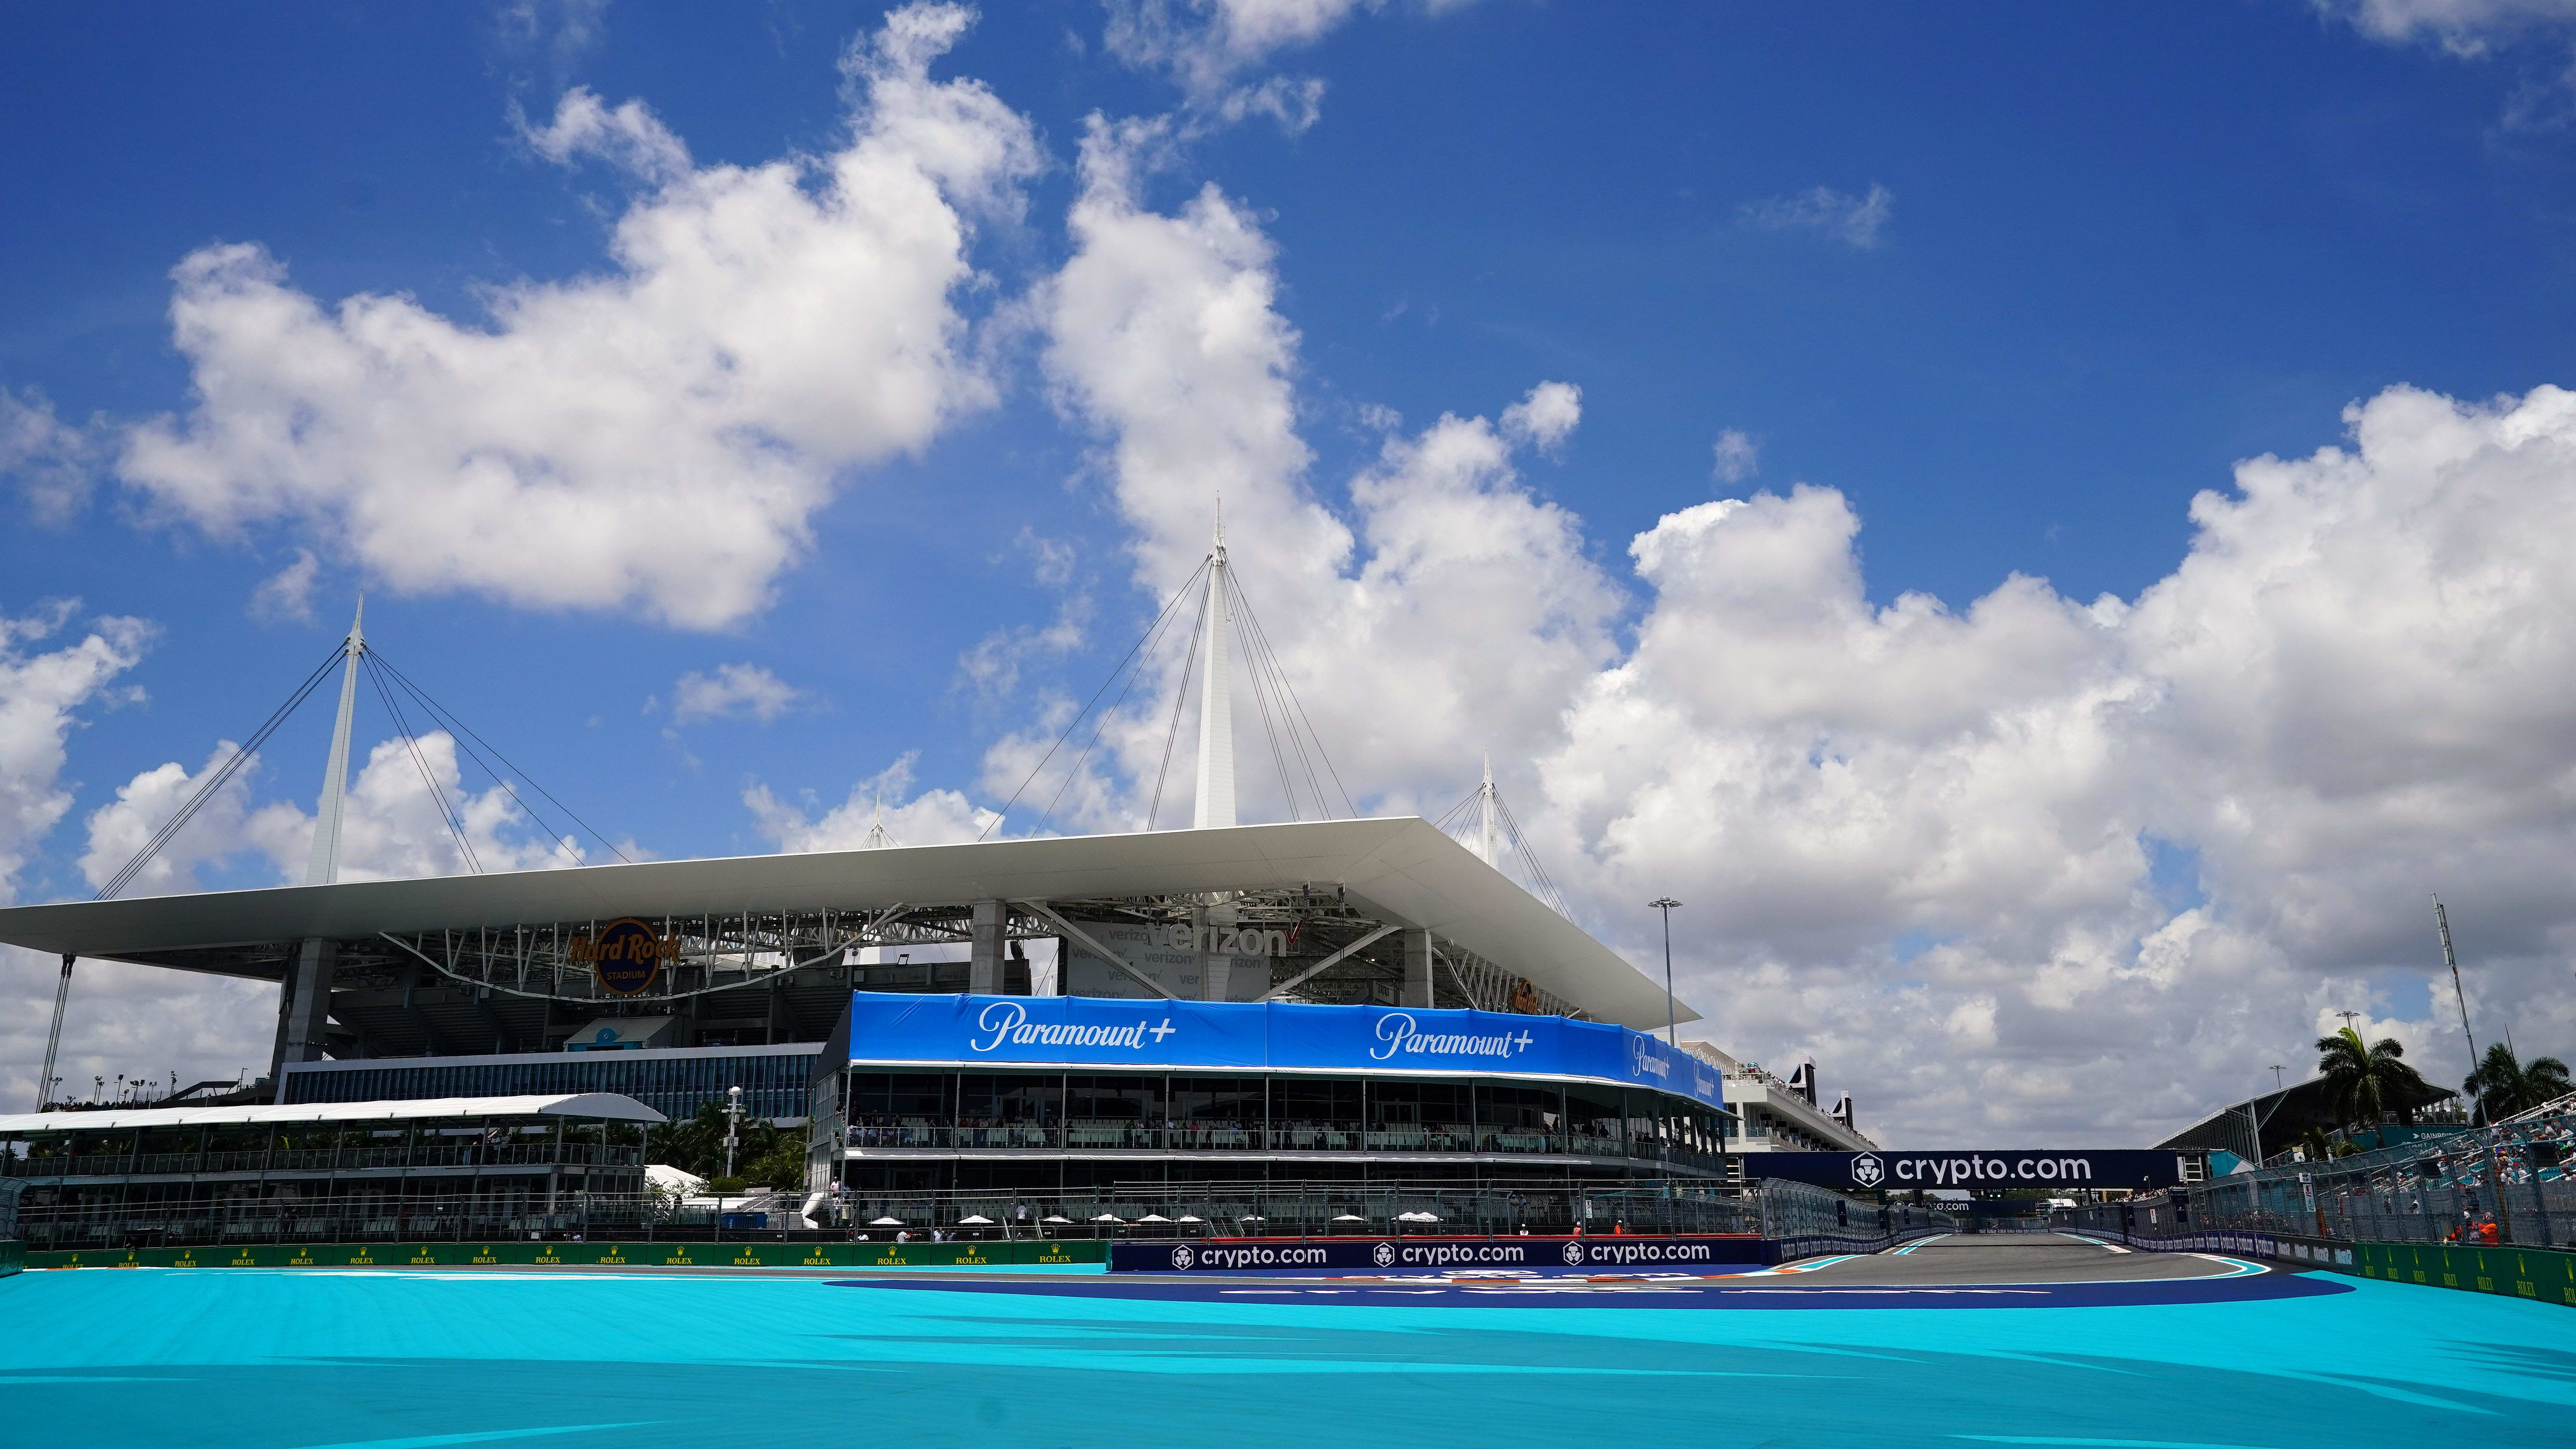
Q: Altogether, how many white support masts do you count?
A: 4